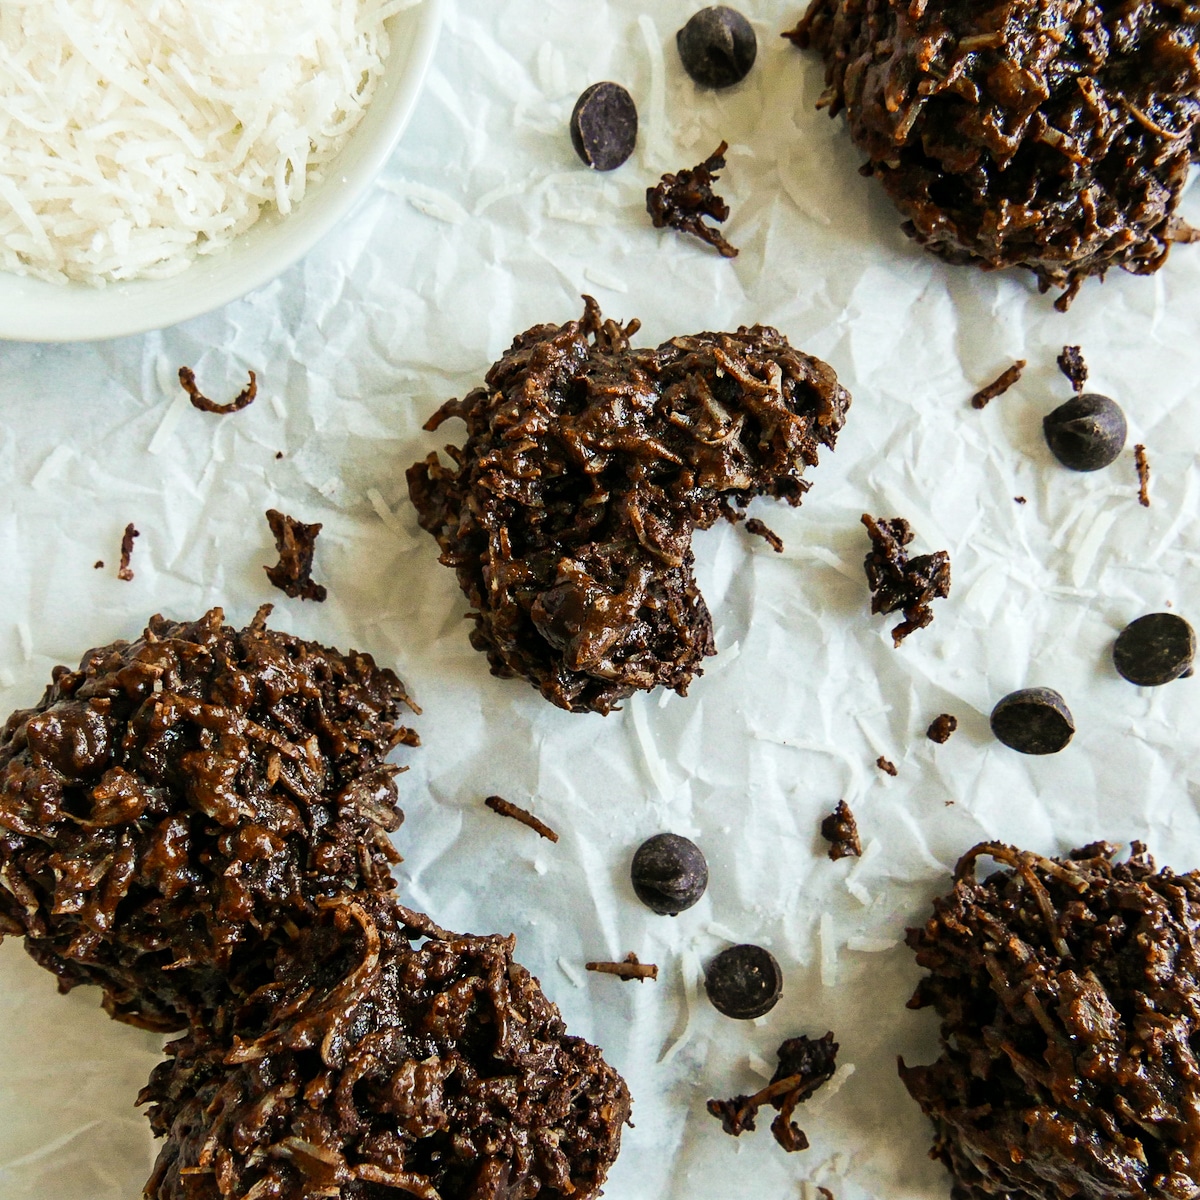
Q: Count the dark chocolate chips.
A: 7